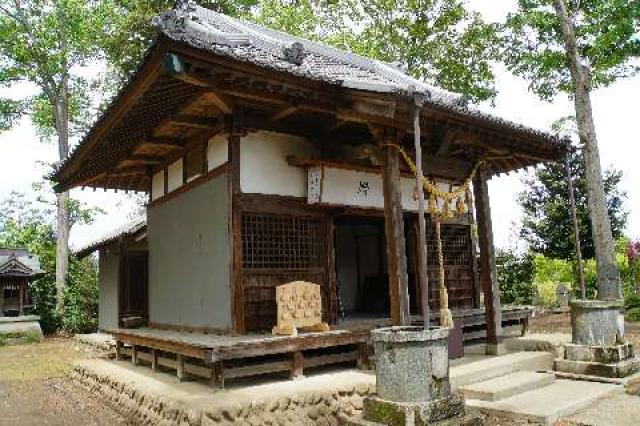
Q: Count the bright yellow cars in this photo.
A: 0